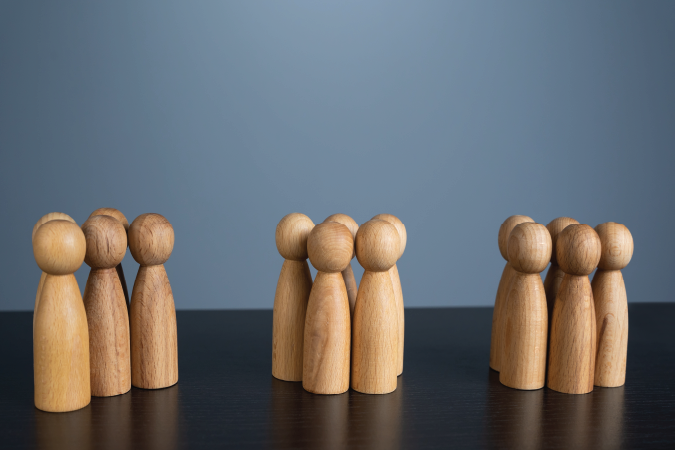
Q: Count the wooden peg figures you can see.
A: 15